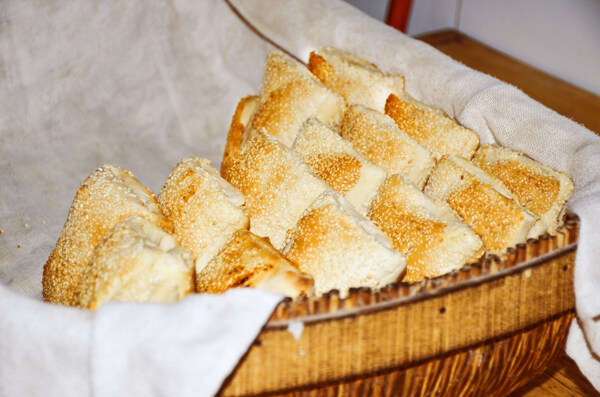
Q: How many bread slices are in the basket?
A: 15